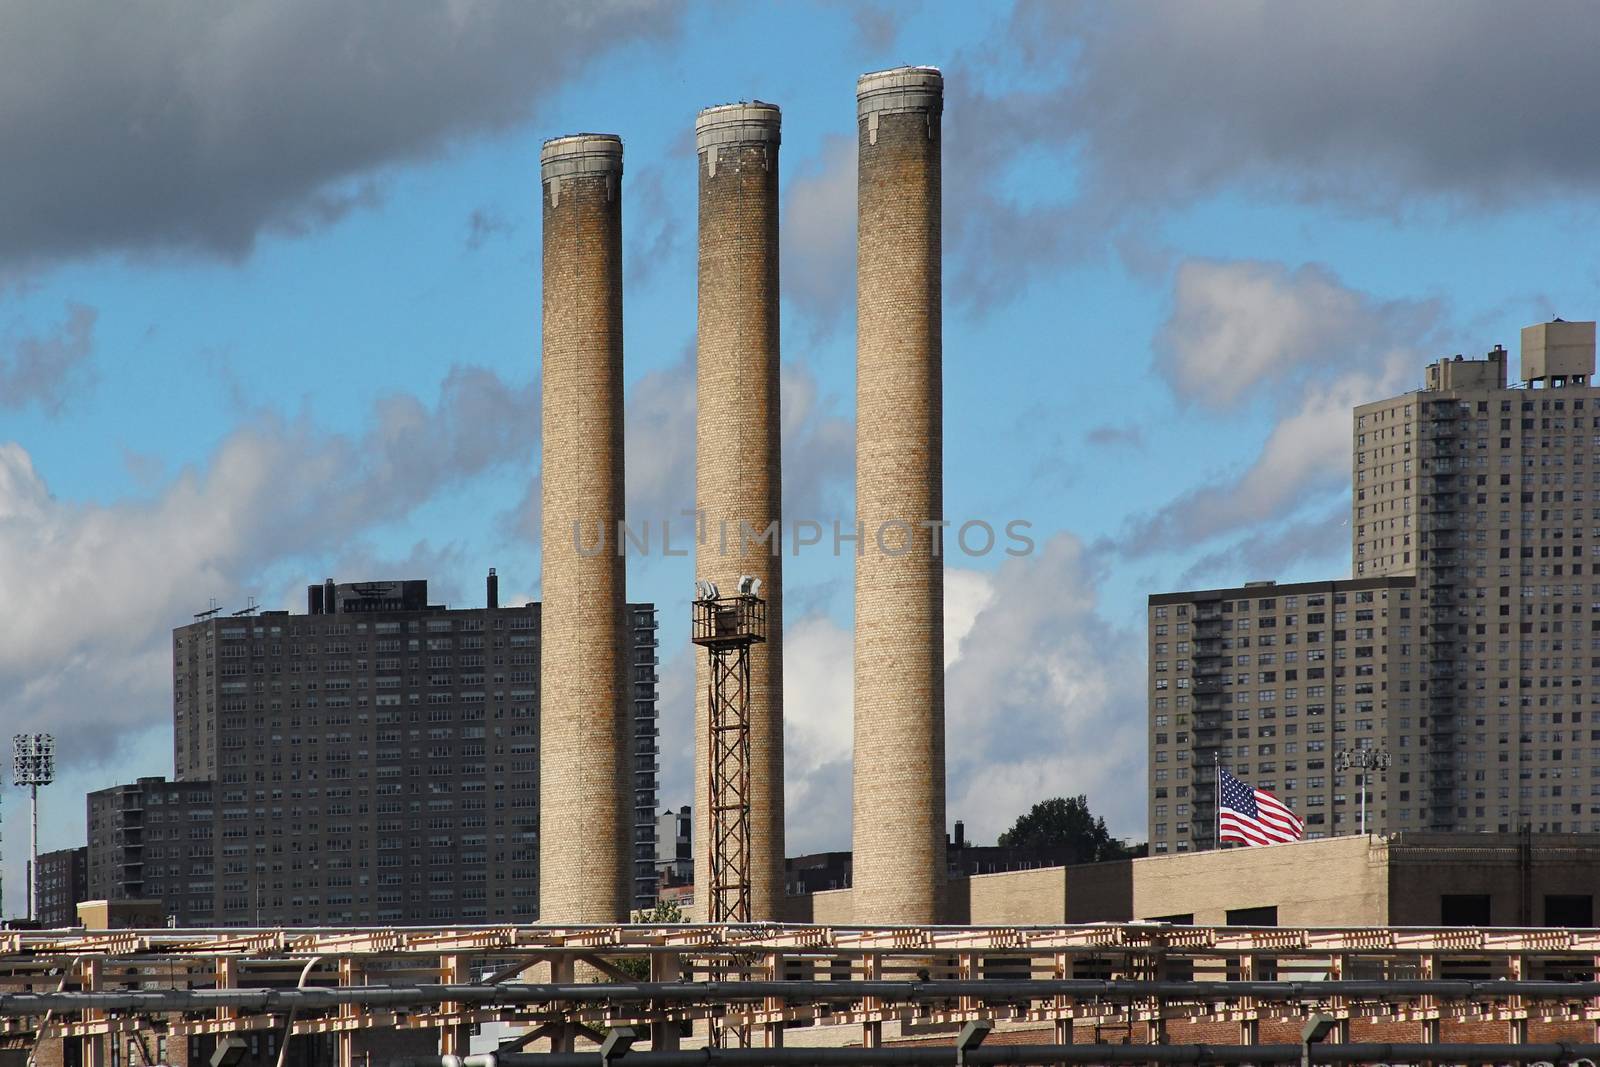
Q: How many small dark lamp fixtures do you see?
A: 4